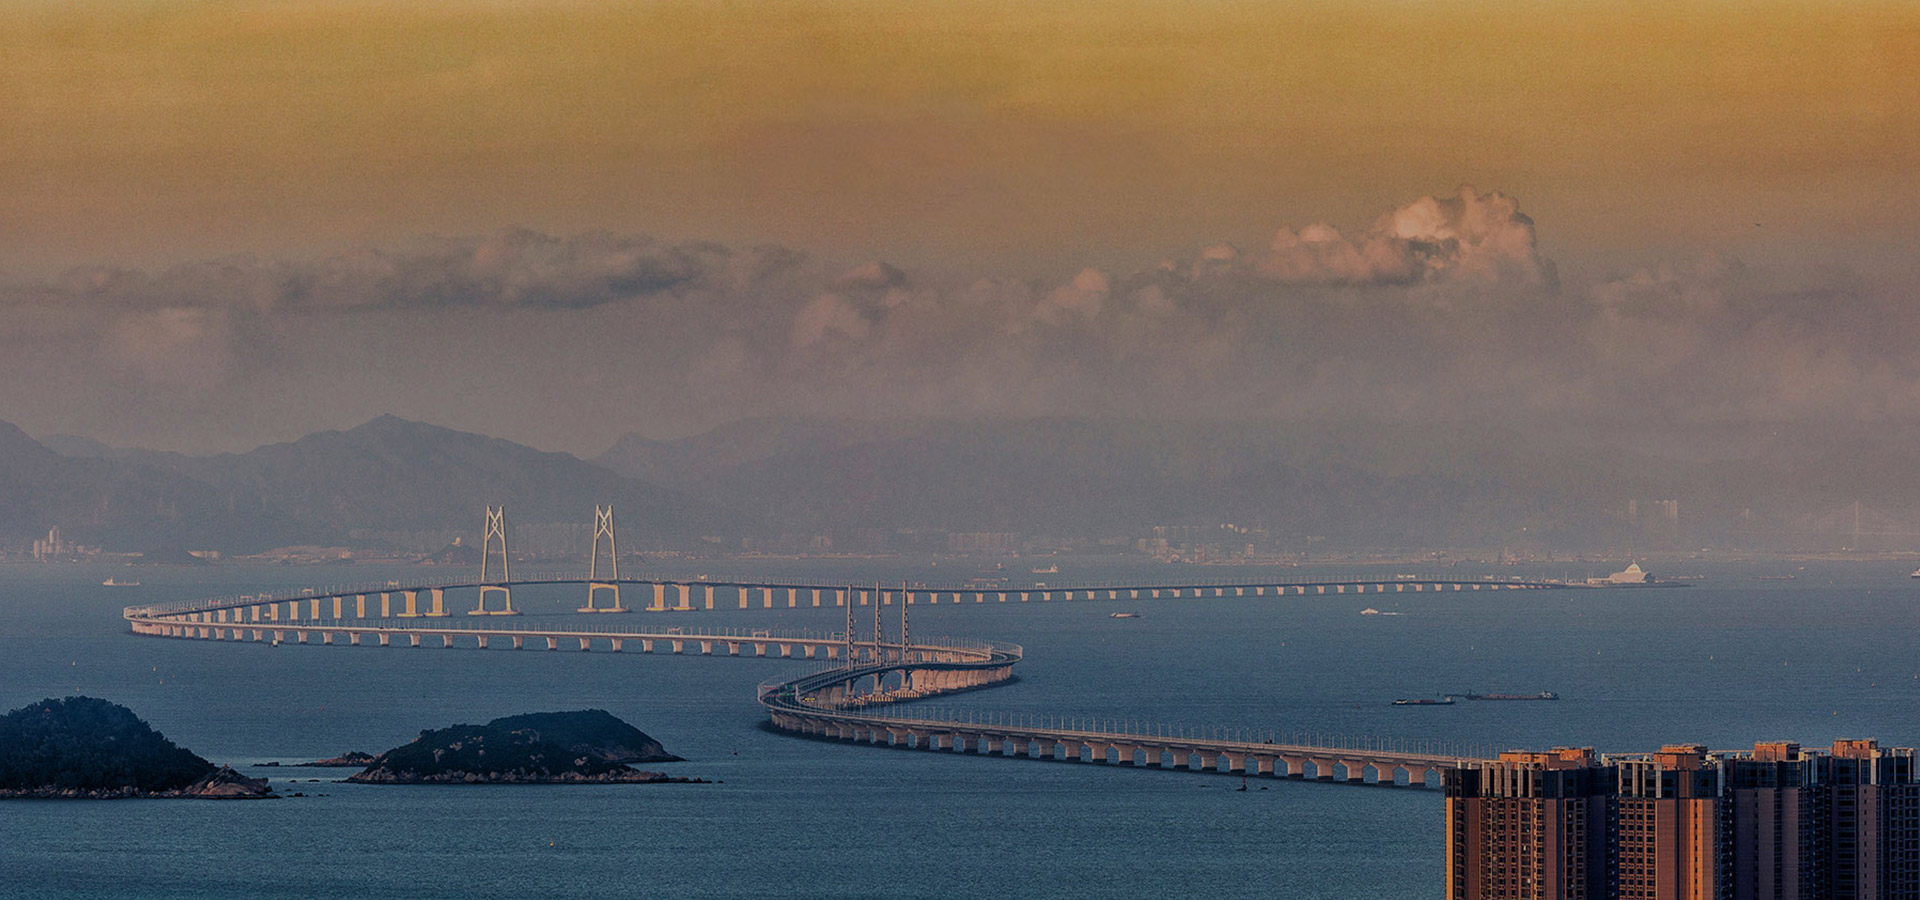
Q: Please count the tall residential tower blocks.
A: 4